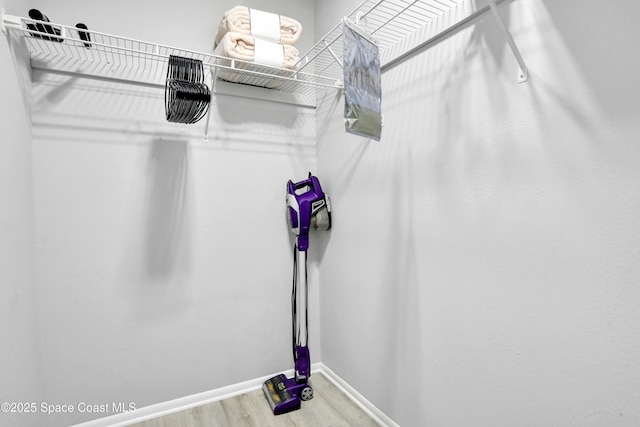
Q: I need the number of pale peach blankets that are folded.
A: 2